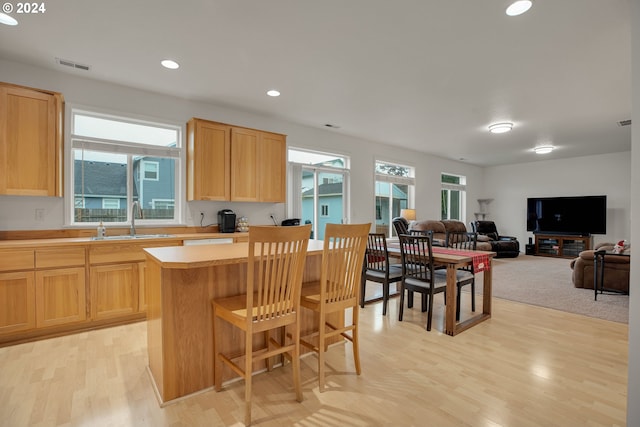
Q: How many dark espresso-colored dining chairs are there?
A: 4